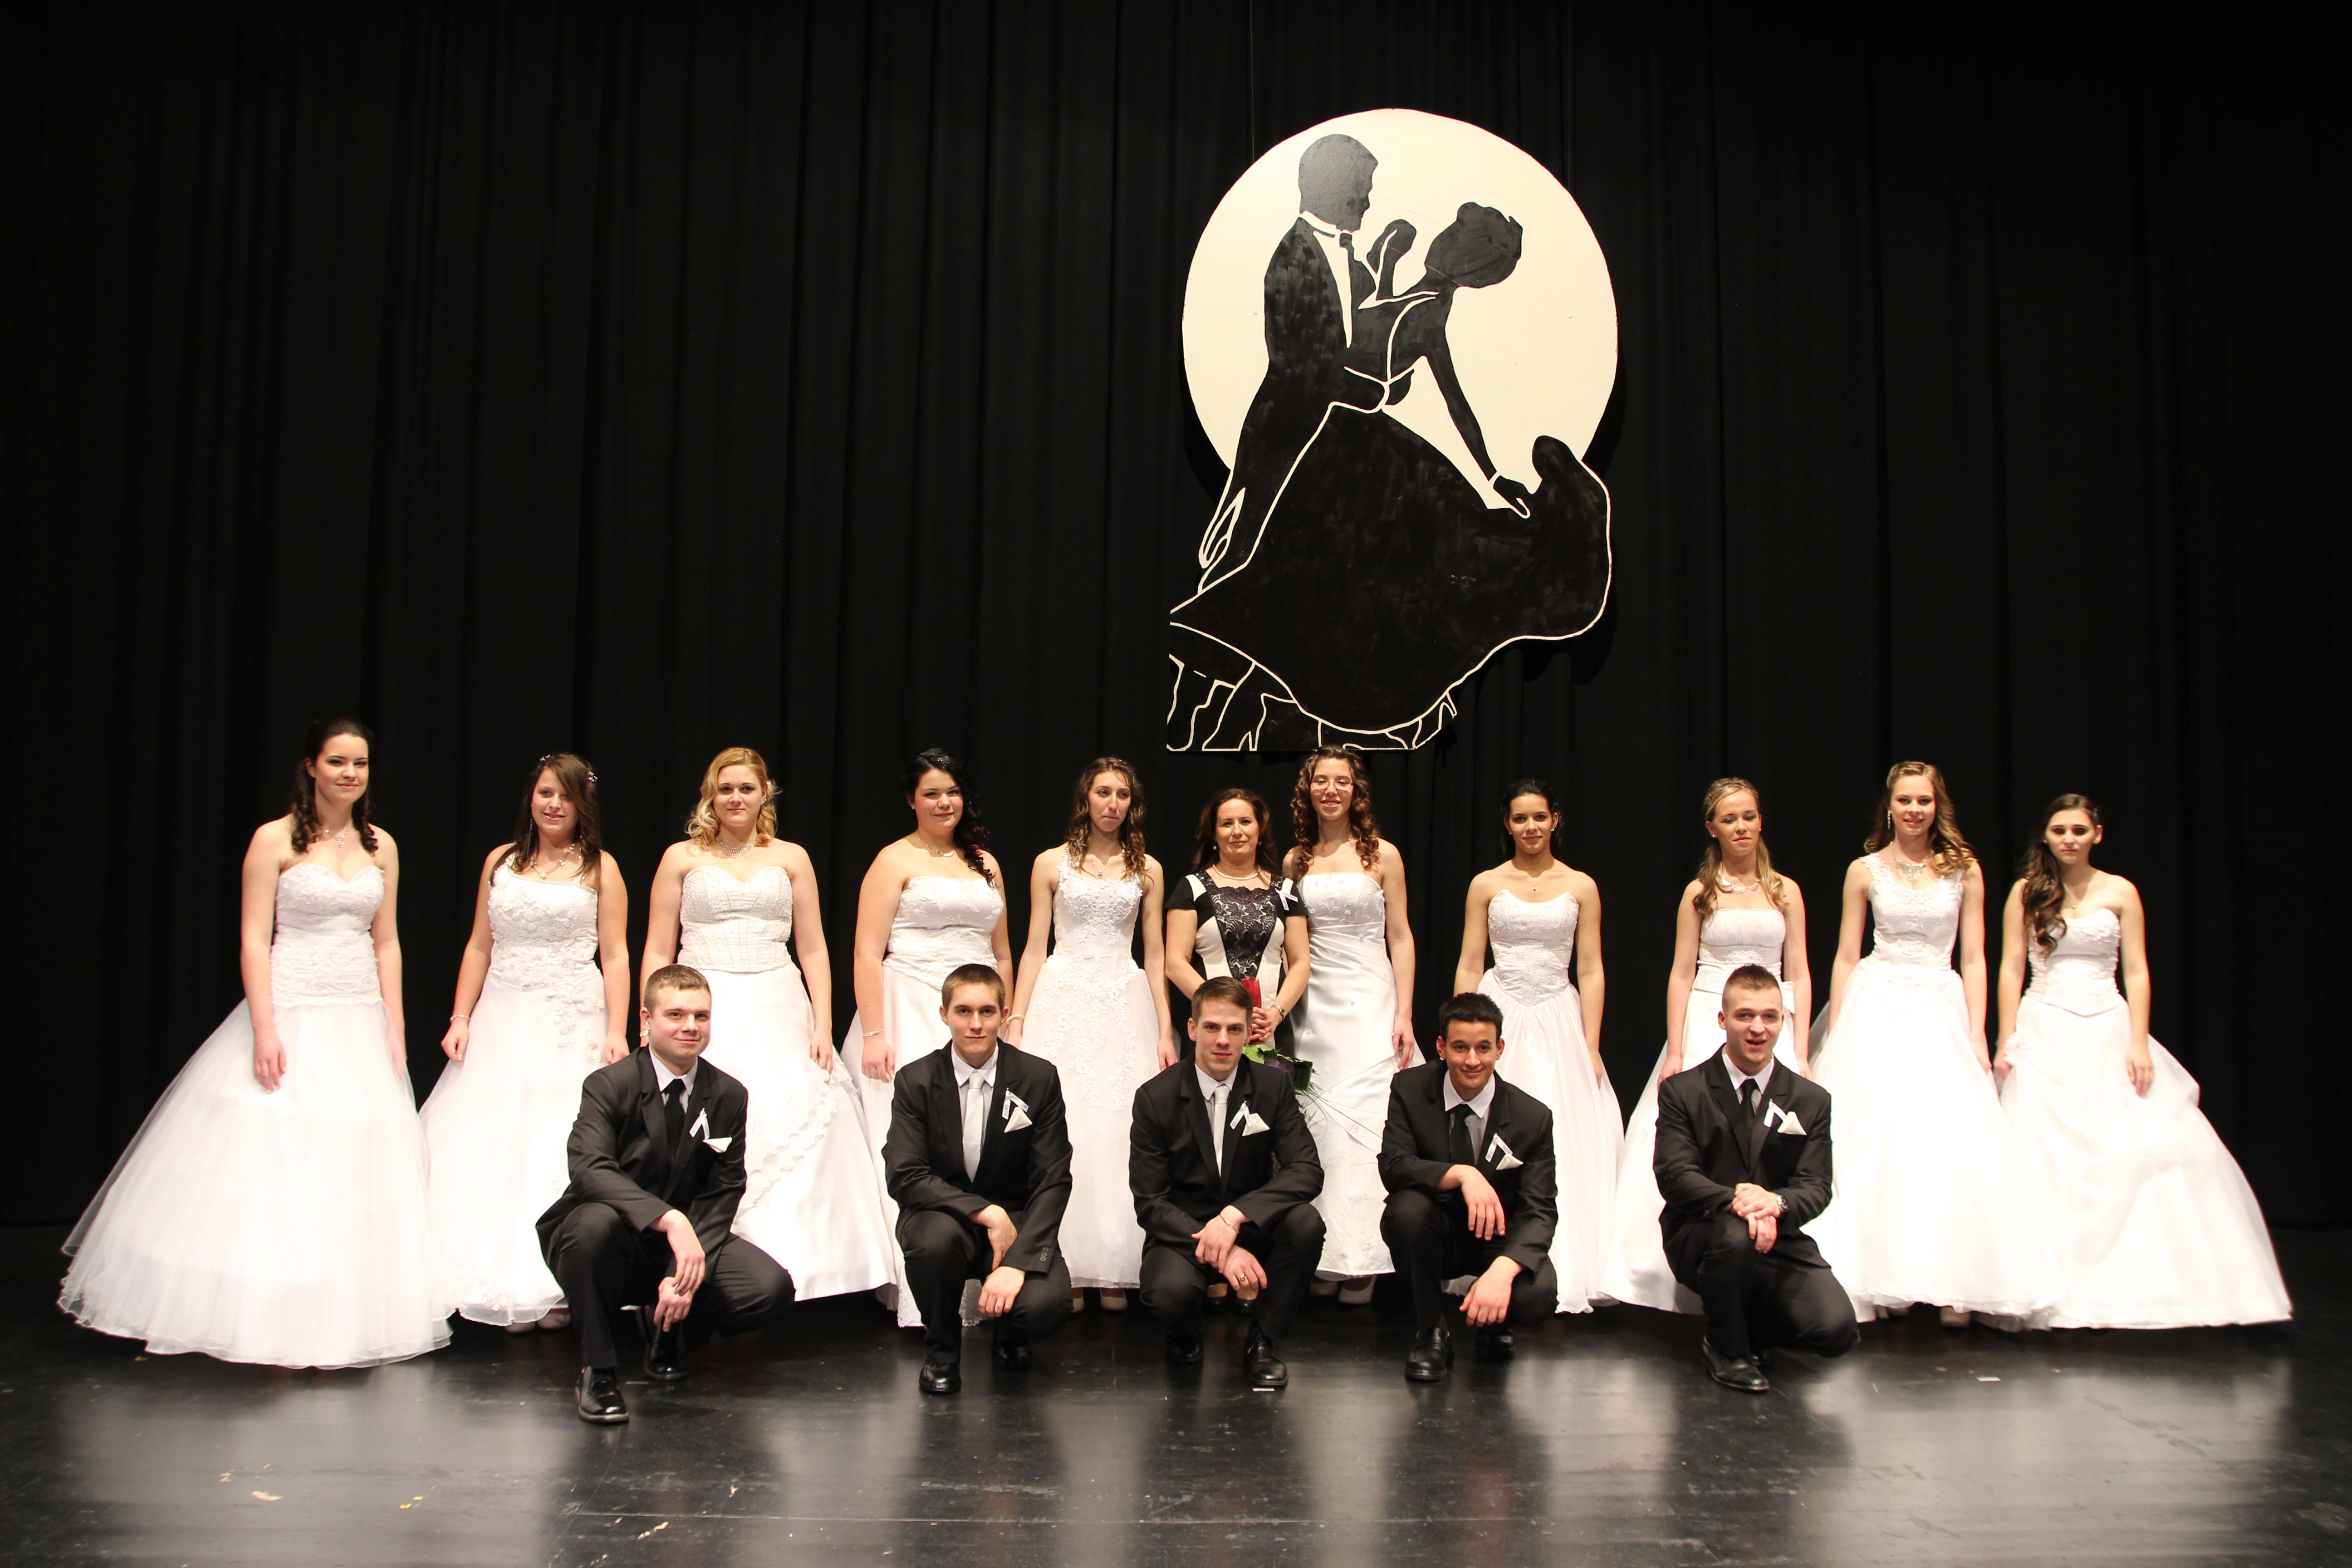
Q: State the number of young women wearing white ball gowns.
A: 10